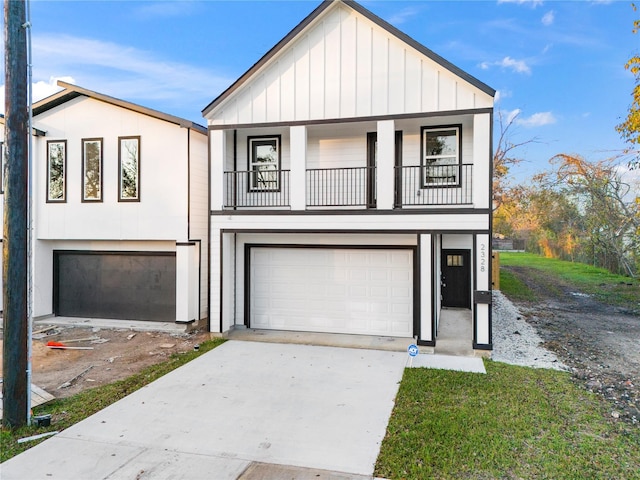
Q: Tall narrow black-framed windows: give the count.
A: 3